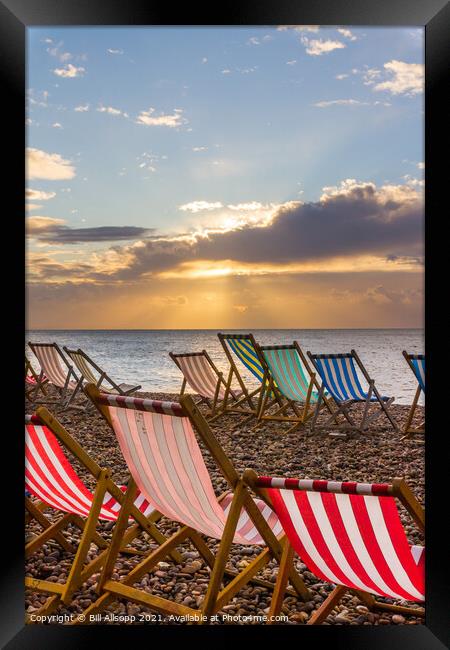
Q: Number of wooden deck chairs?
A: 11